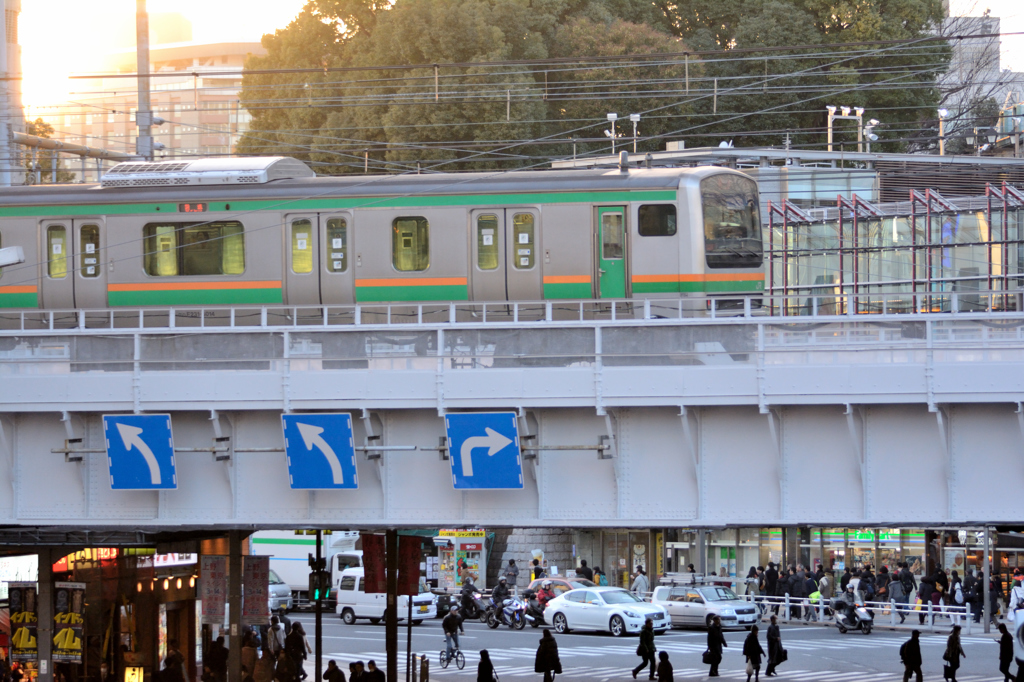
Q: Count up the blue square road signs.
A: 3